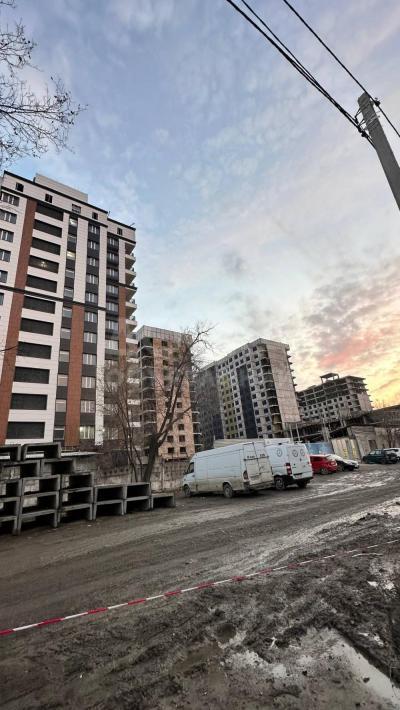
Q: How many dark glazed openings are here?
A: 11